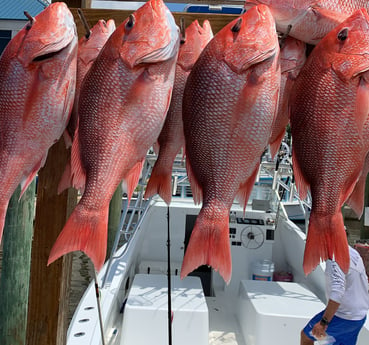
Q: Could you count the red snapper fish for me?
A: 8